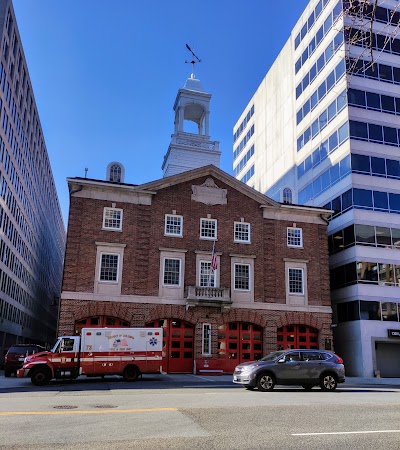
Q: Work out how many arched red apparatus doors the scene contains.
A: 4